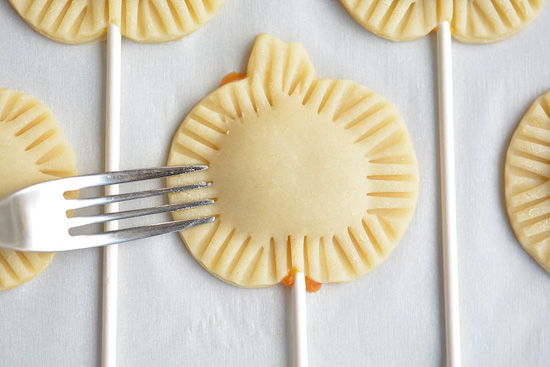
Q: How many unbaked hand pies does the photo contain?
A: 5